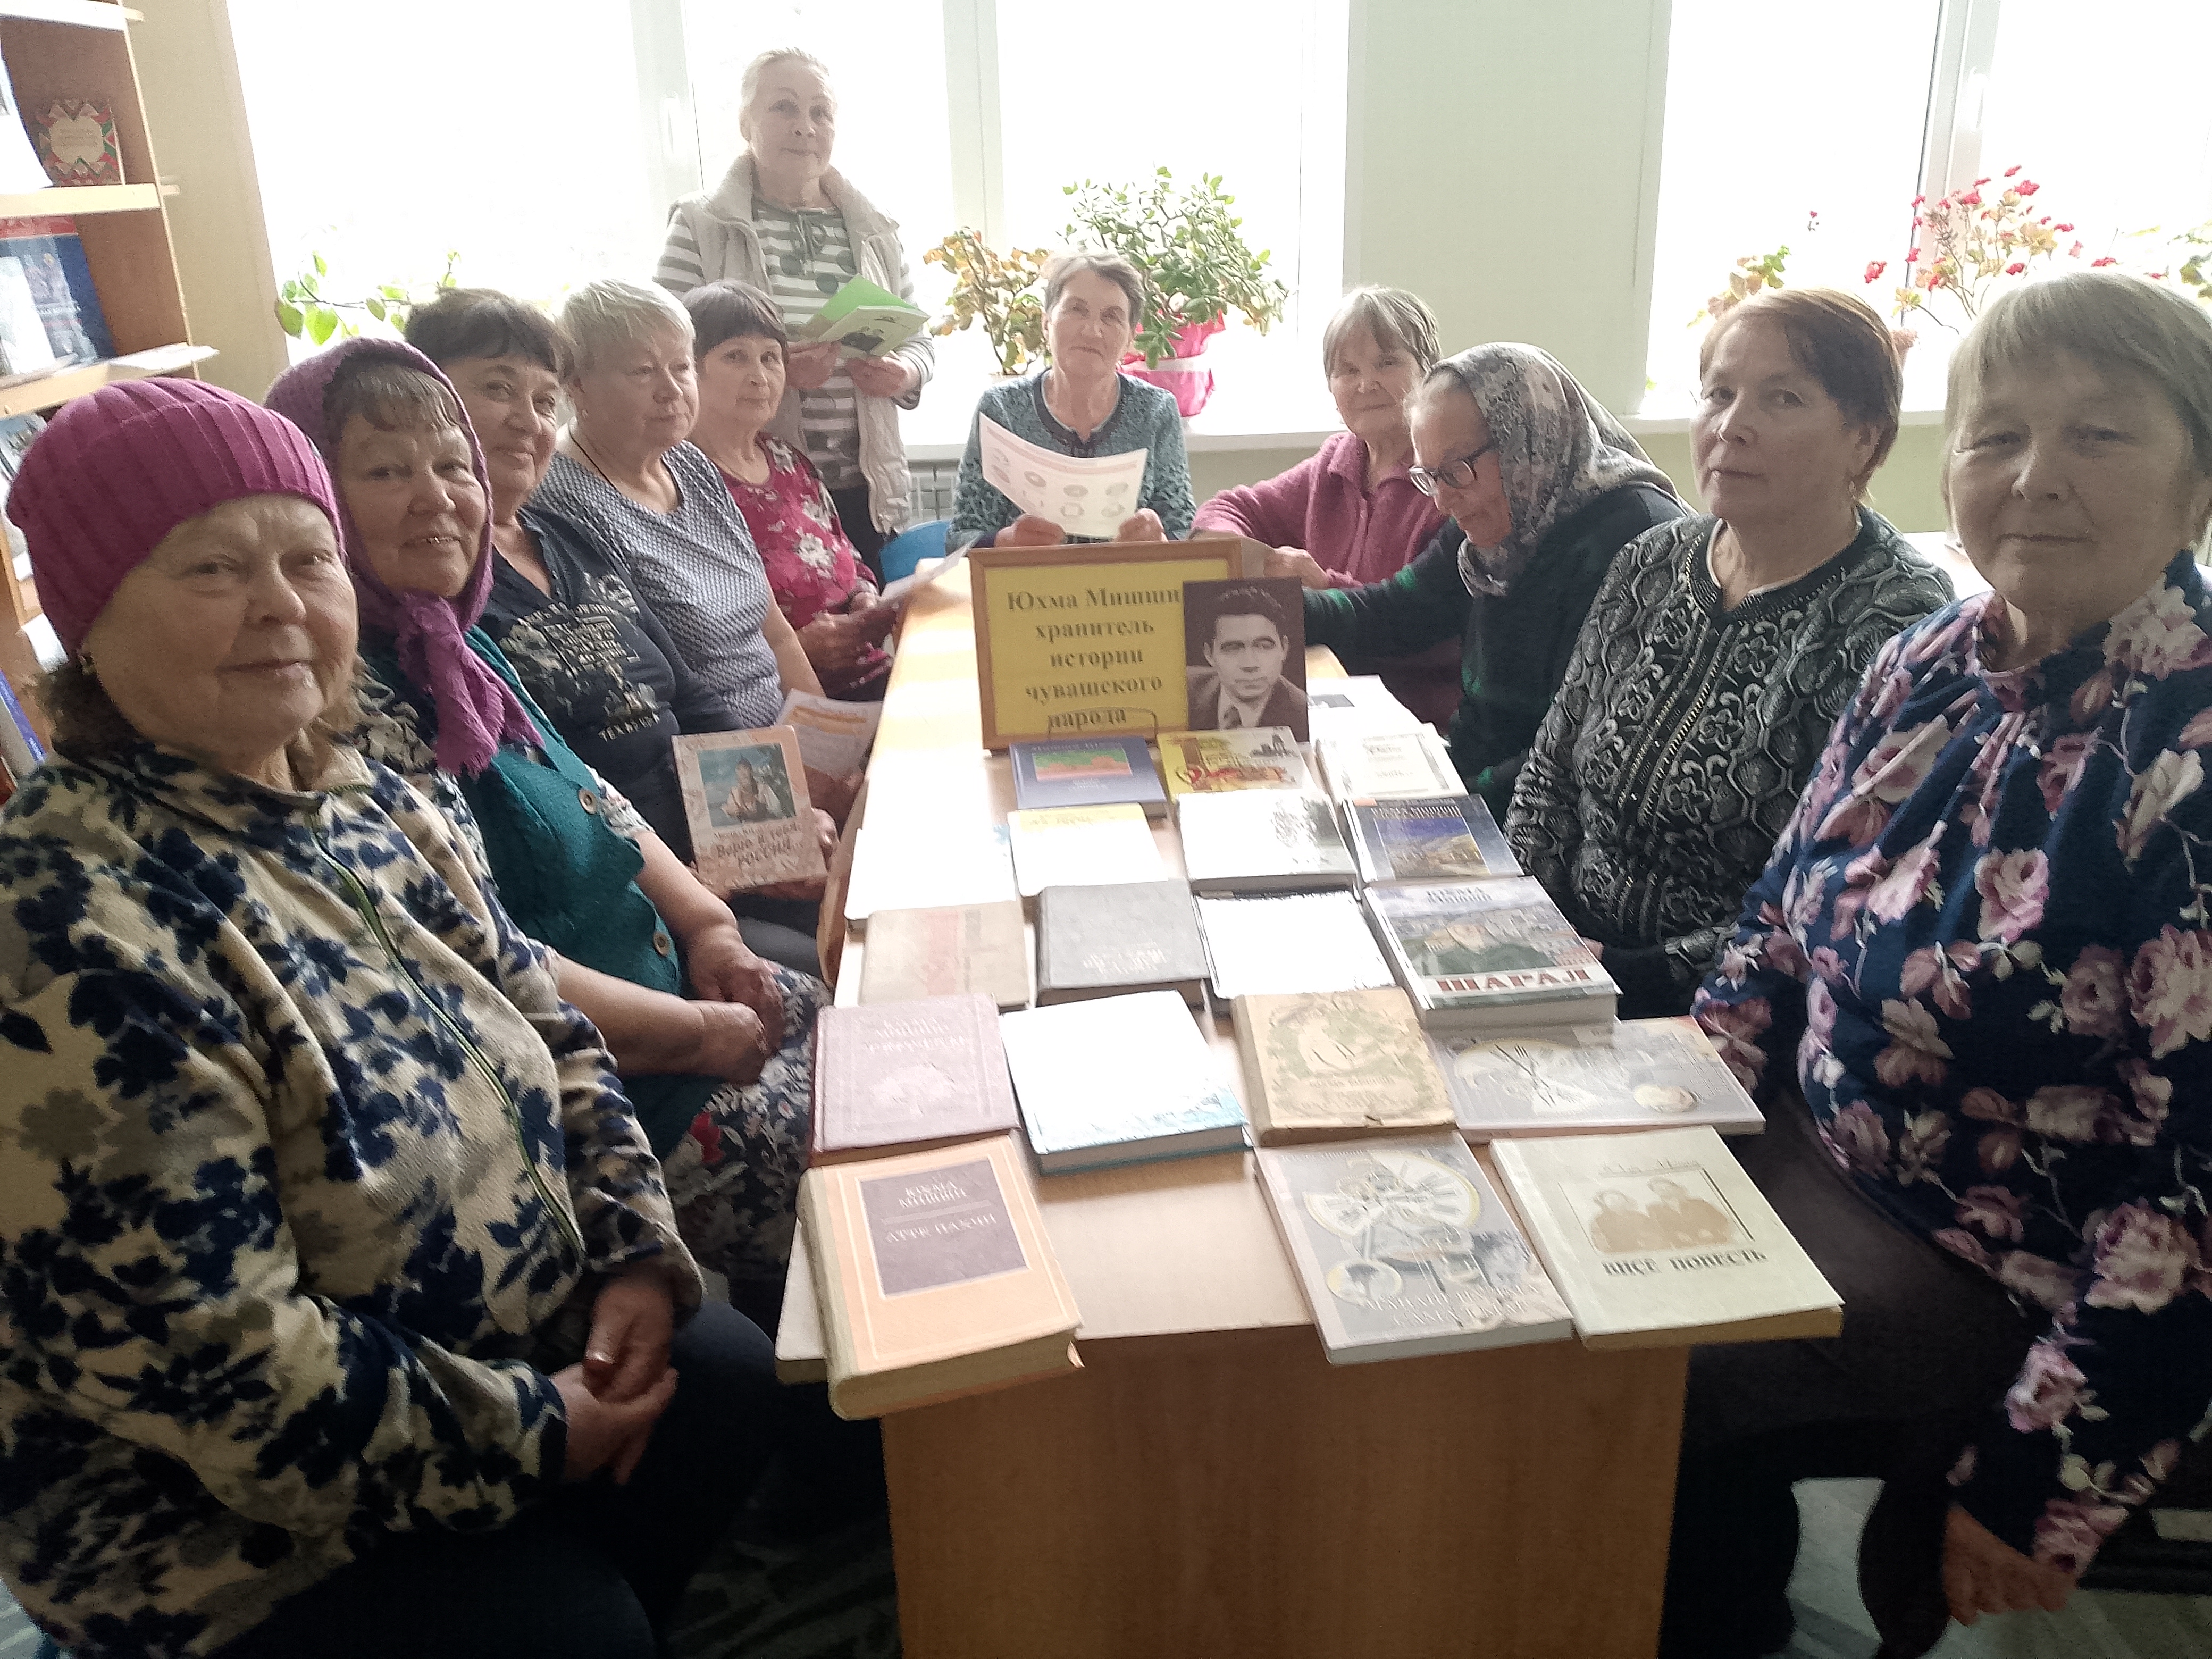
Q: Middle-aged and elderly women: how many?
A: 11